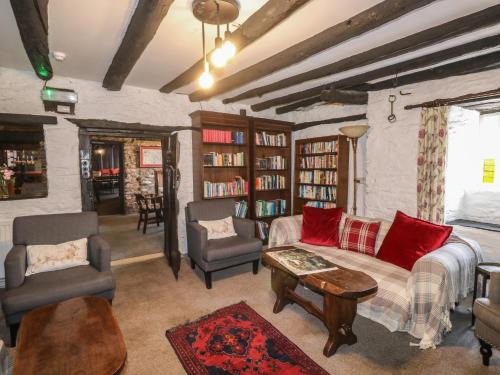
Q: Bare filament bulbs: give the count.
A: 3